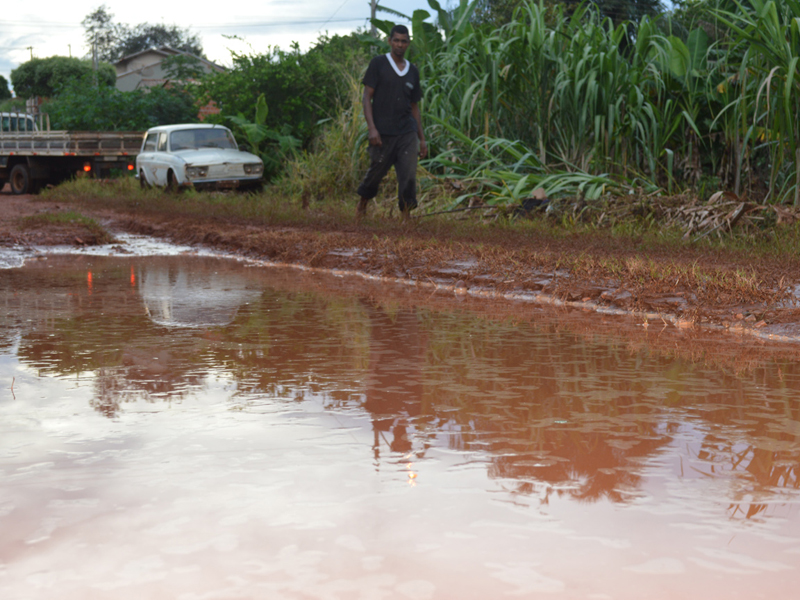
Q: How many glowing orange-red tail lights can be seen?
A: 2